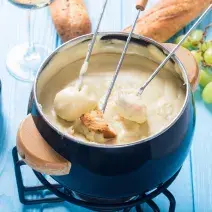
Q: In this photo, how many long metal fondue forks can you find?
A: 3